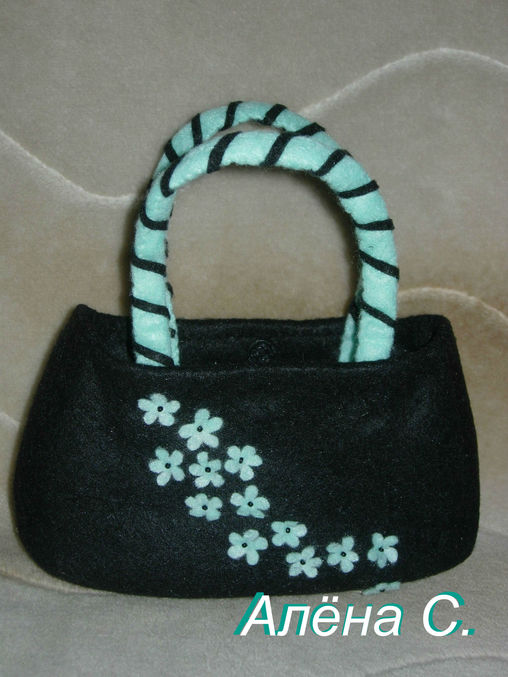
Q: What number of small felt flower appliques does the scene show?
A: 13